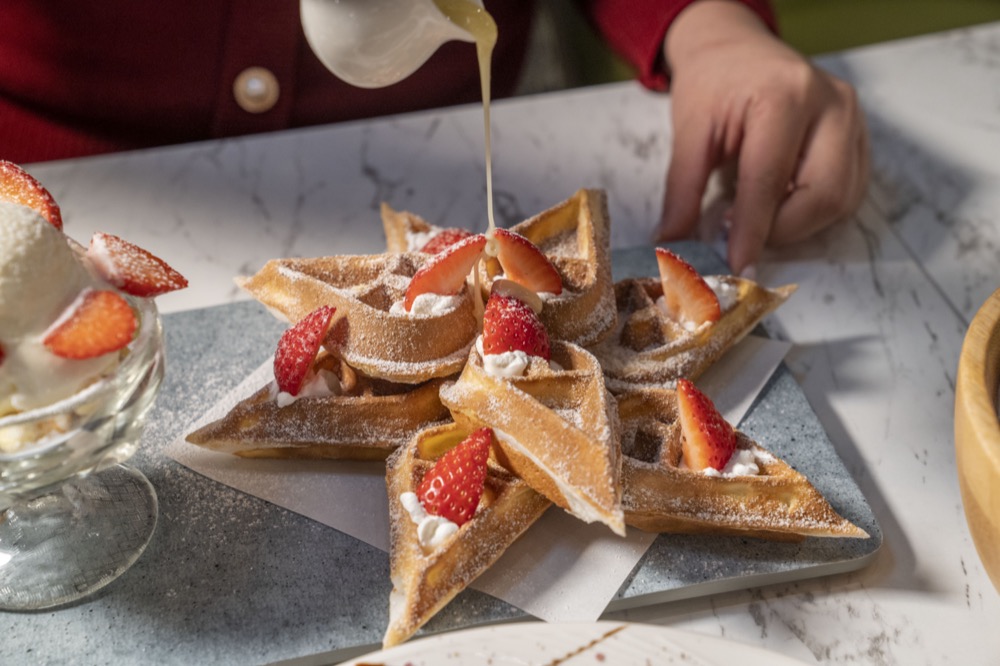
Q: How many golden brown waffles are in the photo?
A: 8